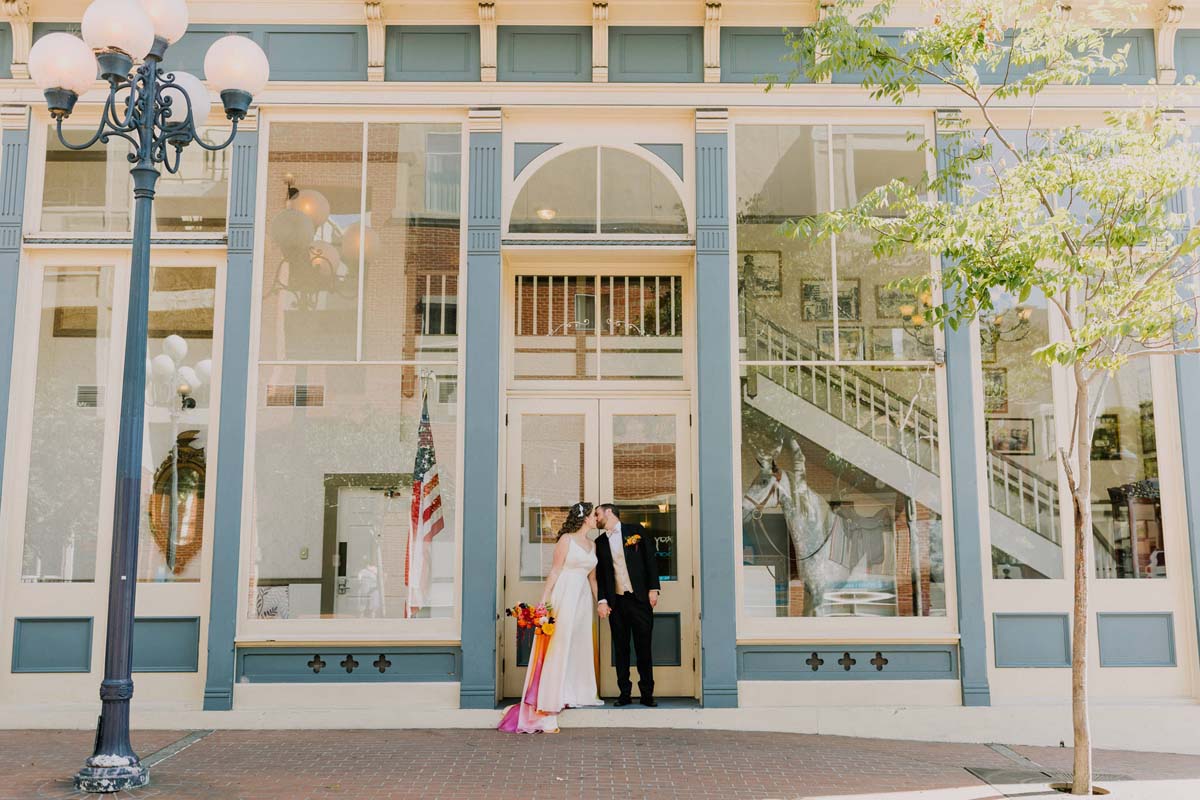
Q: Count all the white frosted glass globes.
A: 5